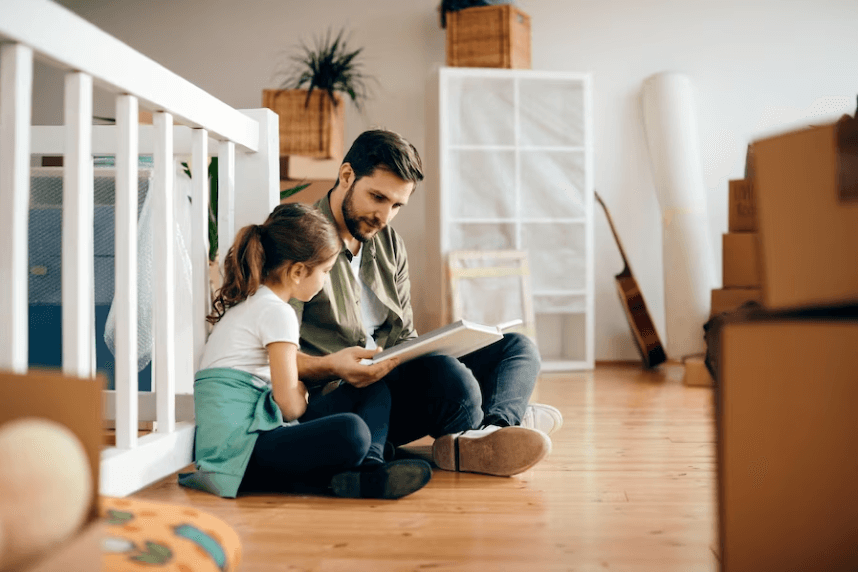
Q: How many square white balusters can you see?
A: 6